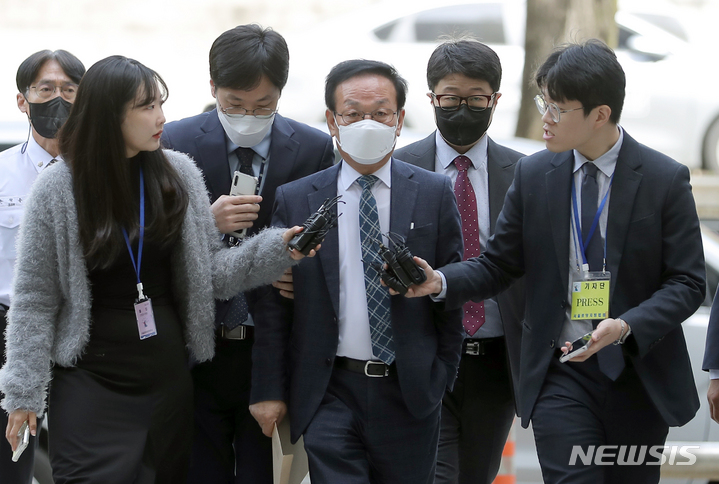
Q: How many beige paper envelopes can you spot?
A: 1